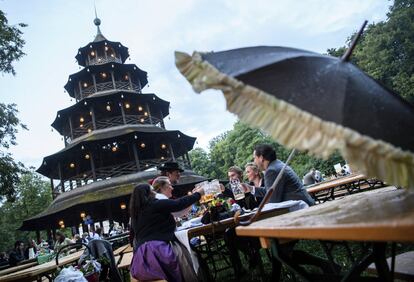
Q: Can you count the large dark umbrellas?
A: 1